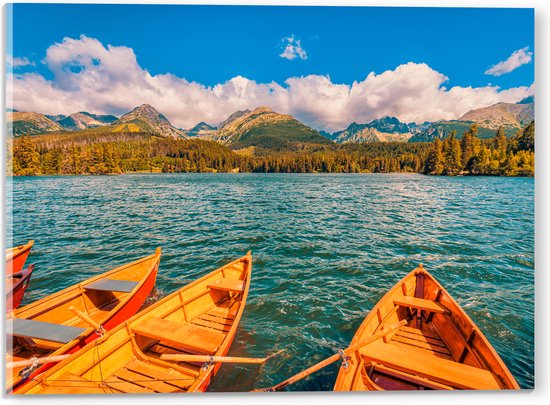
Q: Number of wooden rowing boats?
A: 5